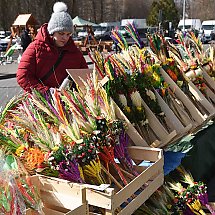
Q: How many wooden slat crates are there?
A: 2